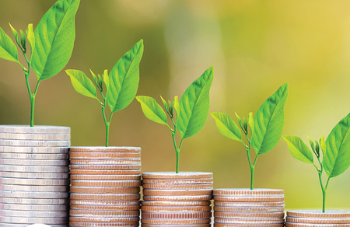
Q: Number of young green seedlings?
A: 5